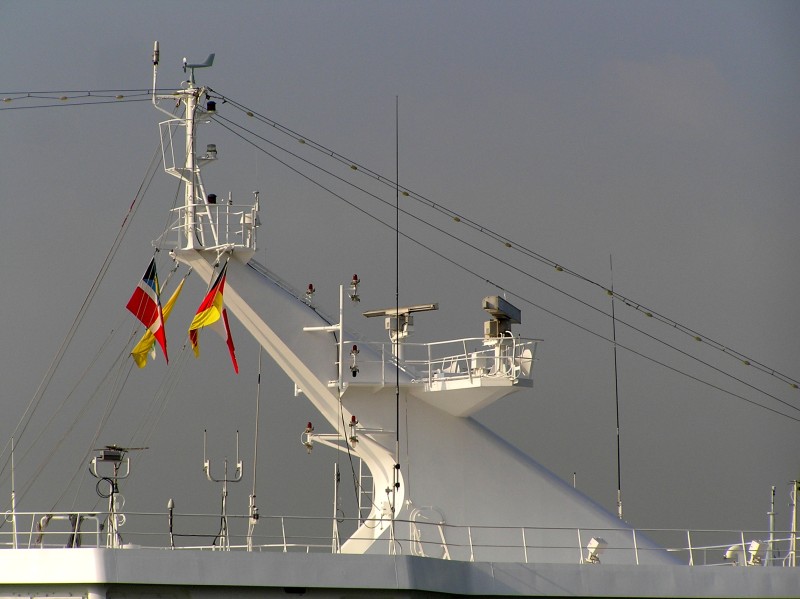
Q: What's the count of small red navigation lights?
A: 5